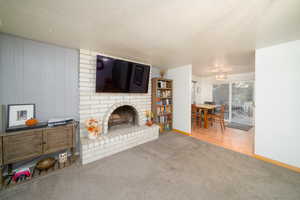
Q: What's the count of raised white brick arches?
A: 1